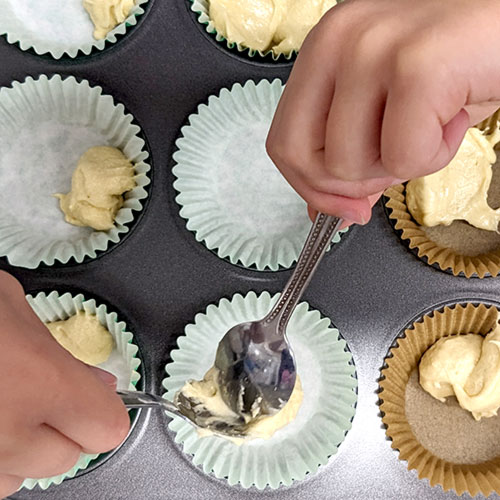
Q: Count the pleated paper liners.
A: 8